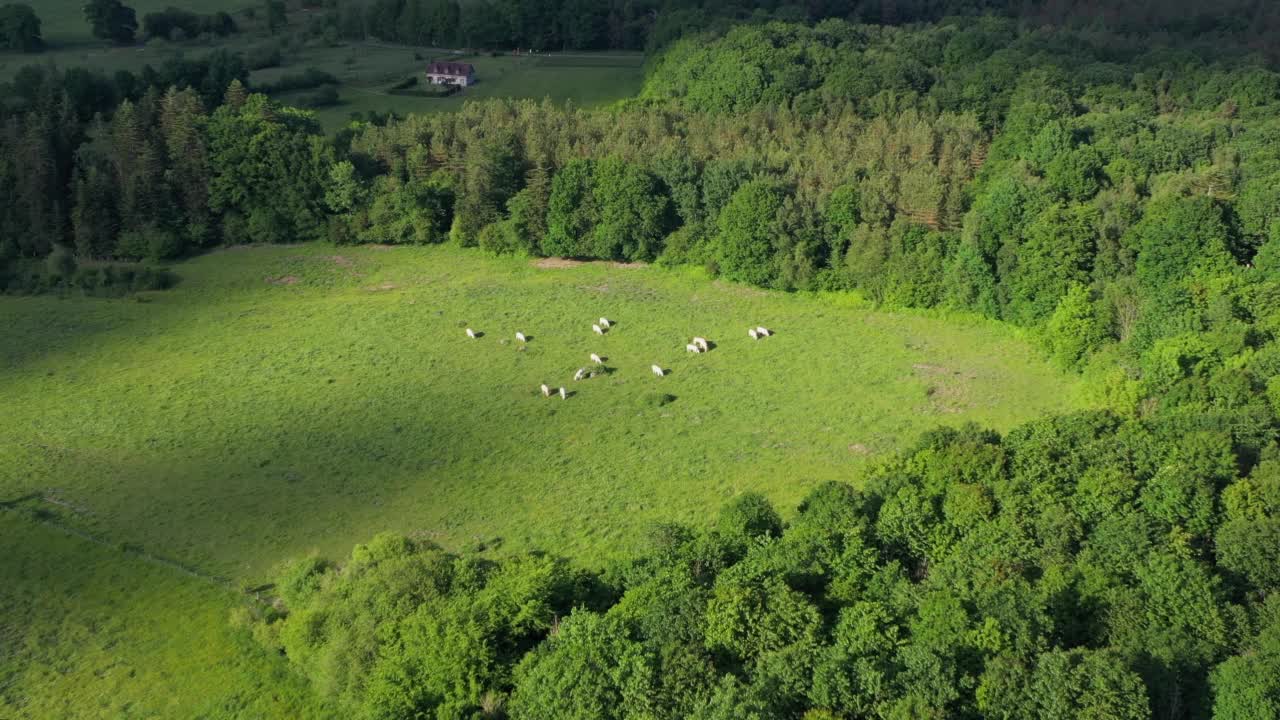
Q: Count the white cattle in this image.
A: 13